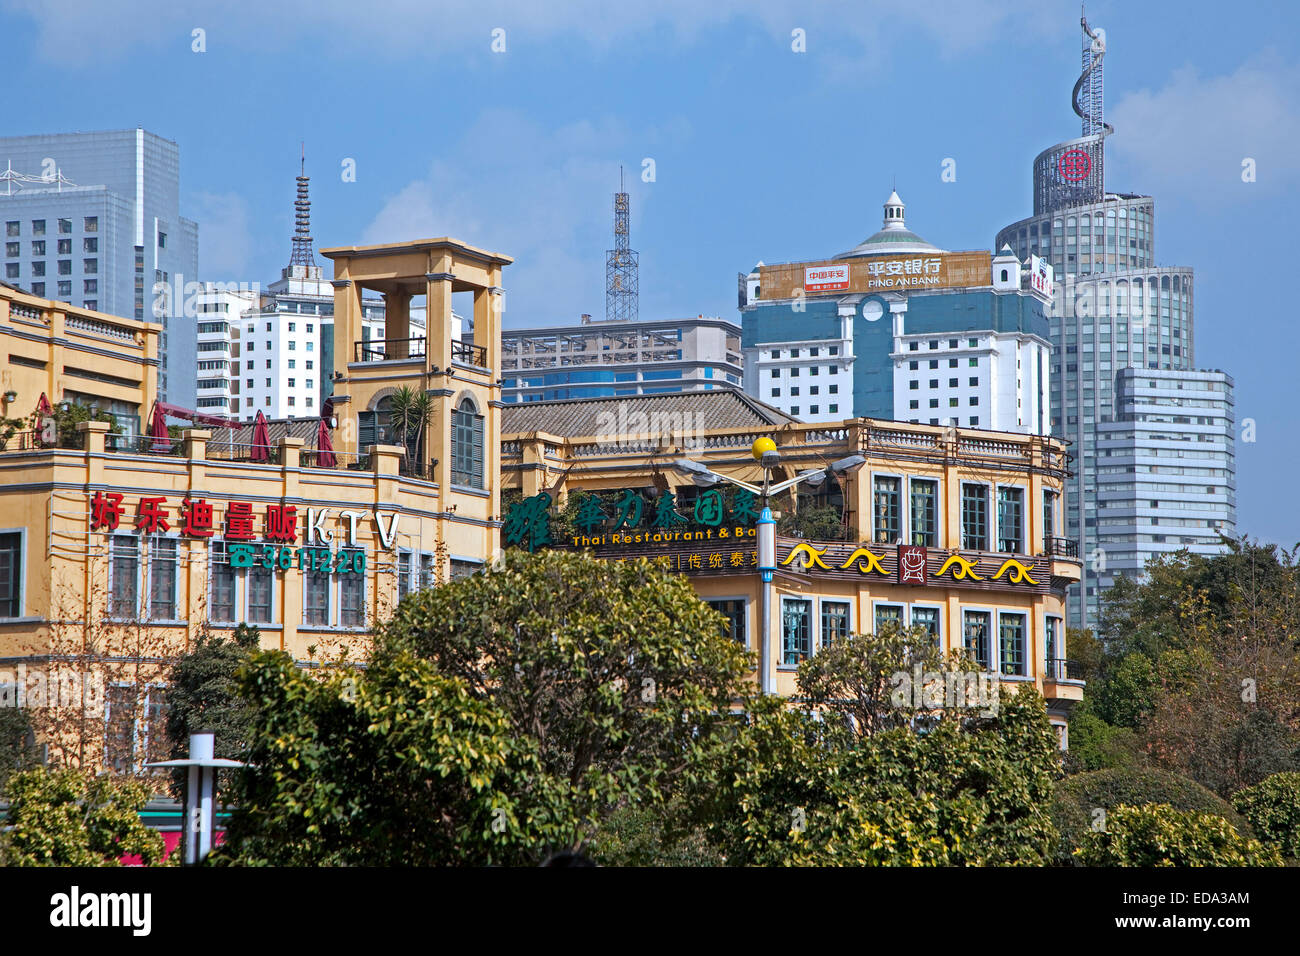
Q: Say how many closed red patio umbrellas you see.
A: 4